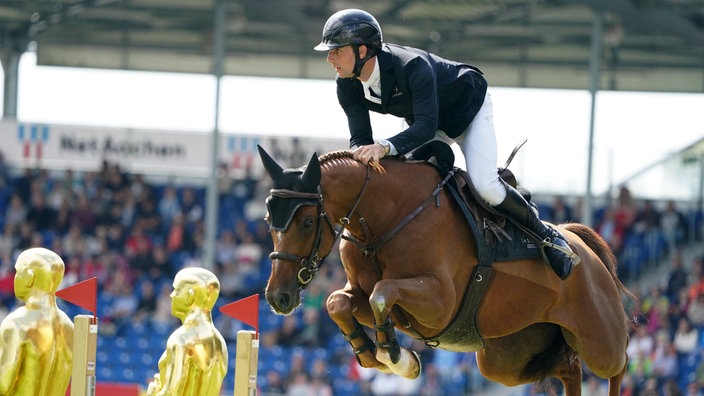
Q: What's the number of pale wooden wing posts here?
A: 2